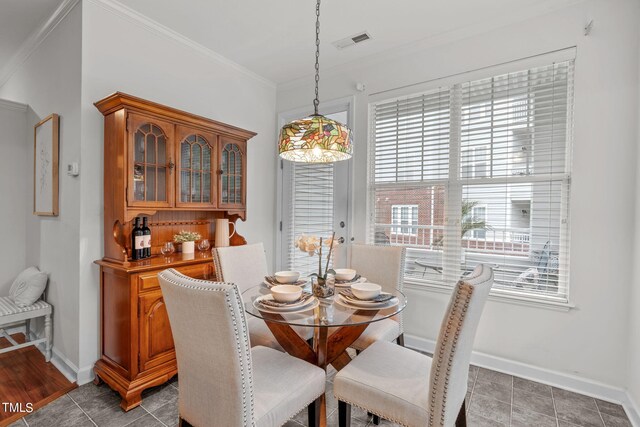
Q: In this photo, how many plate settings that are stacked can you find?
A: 4